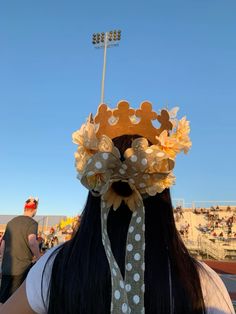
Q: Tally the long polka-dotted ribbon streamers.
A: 2